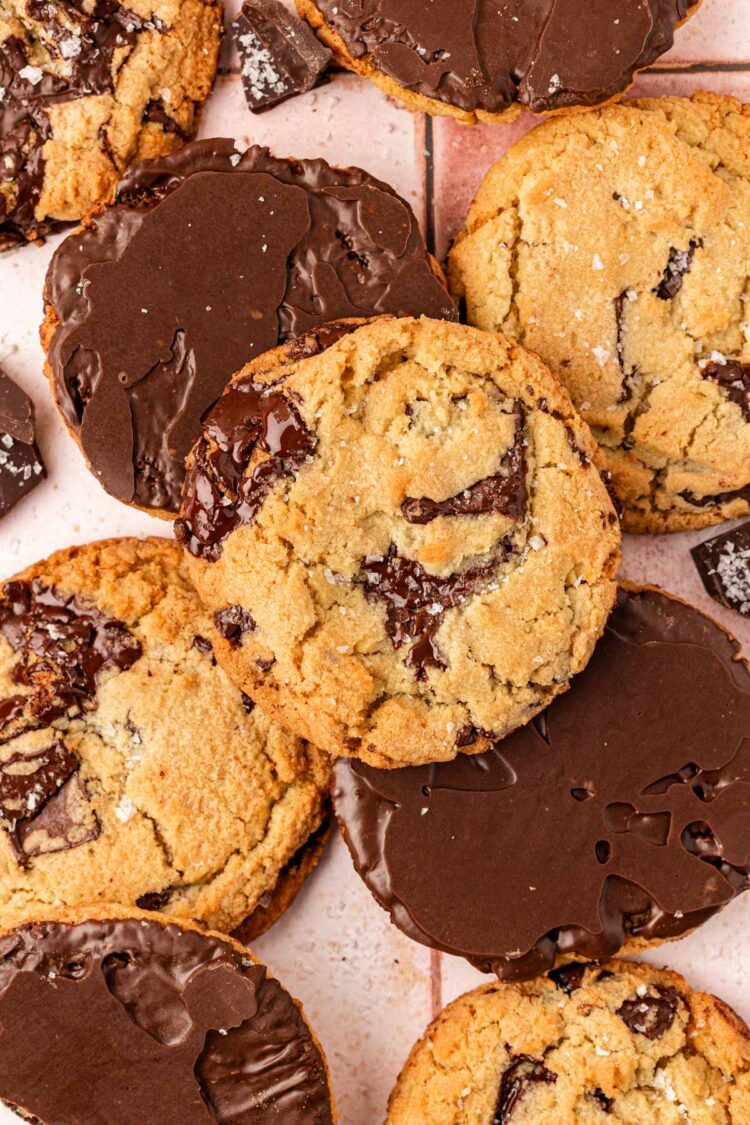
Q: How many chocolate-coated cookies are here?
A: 4